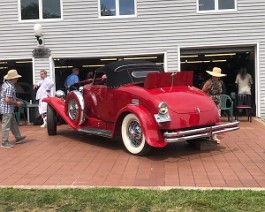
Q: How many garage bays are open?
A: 3